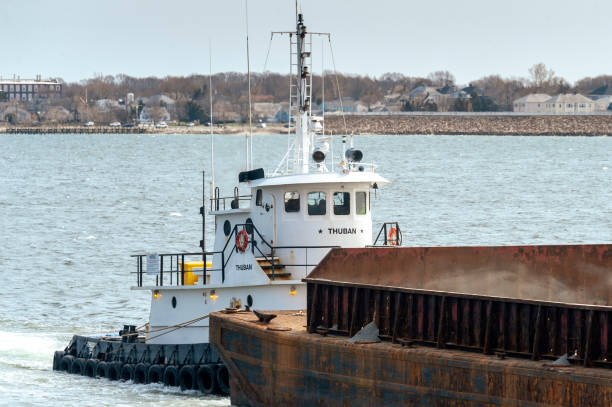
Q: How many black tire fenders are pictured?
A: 13